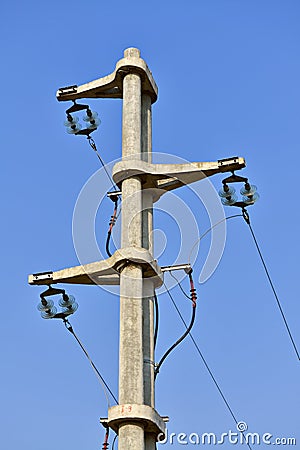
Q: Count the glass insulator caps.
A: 12